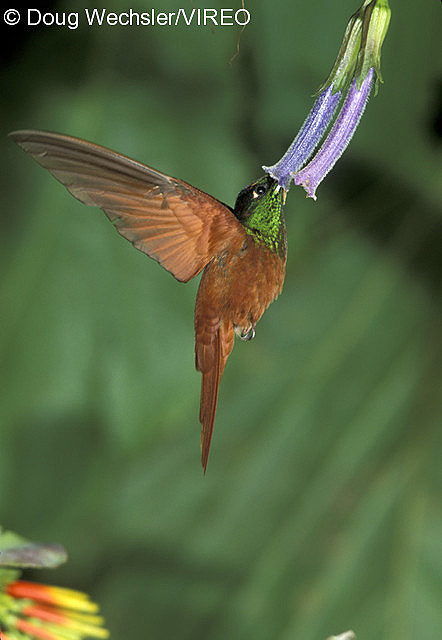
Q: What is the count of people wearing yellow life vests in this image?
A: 0